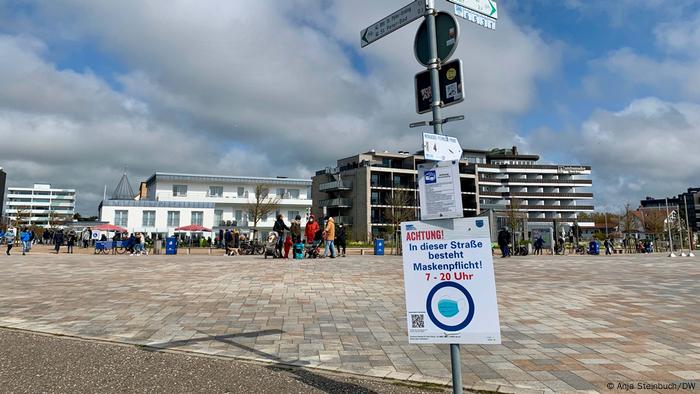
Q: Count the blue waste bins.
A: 3